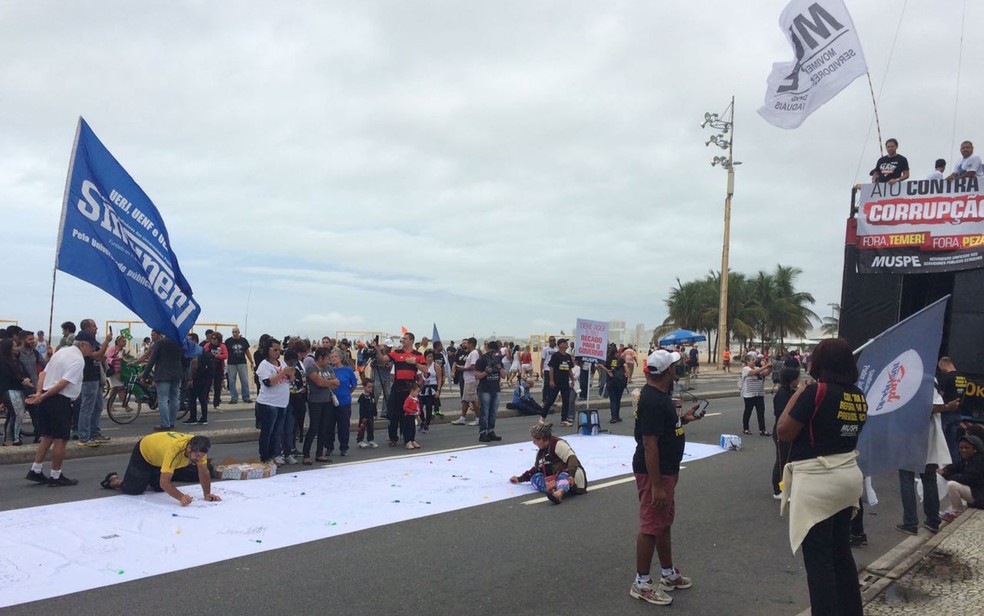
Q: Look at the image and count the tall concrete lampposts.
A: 1